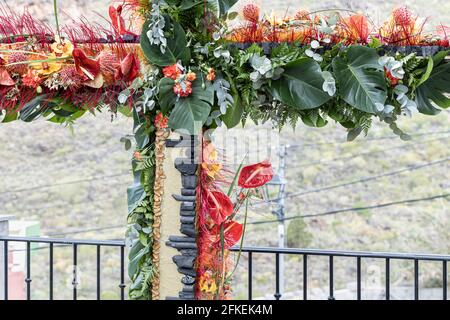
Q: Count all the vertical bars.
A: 14